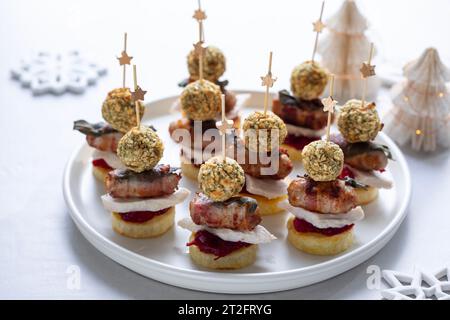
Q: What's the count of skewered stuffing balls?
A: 9